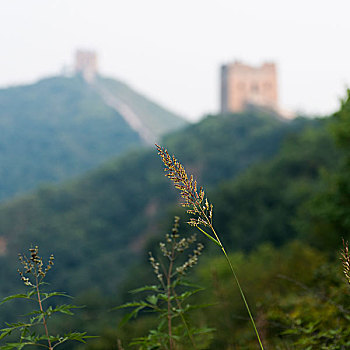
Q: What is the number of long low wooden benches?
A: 0